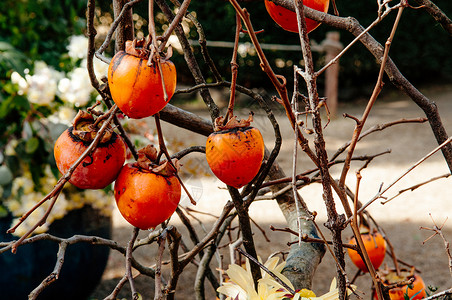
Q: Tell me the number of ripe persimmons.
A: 7